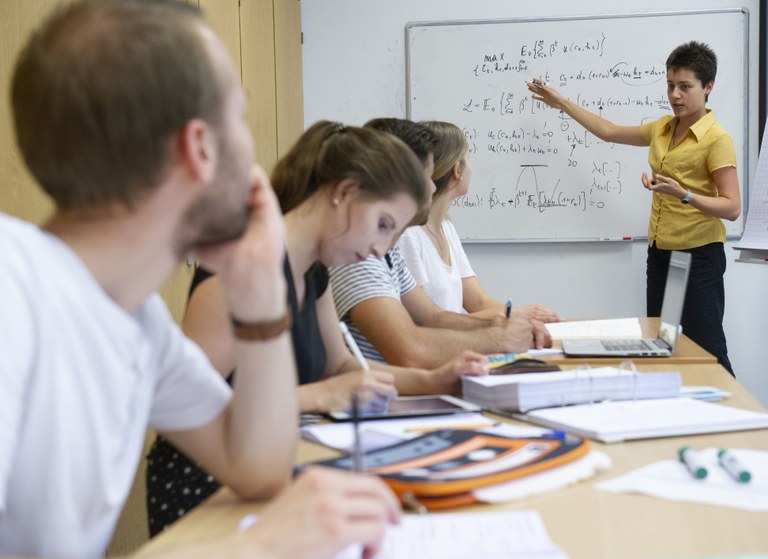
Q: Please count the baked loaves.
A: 0